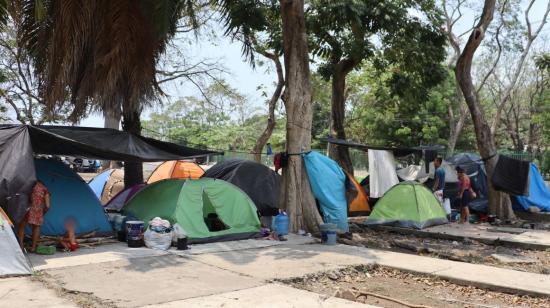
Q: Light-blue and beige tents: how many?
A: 1